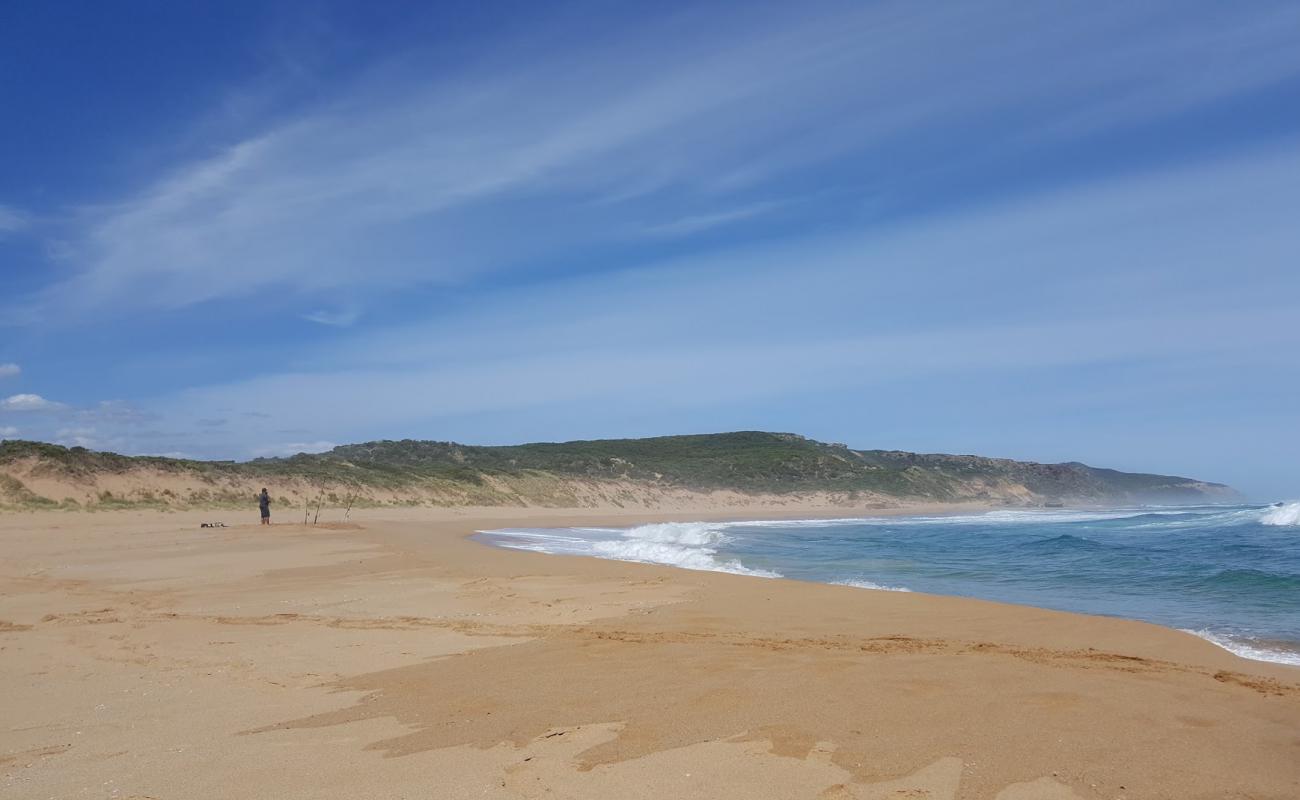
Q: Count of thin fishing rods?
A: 3